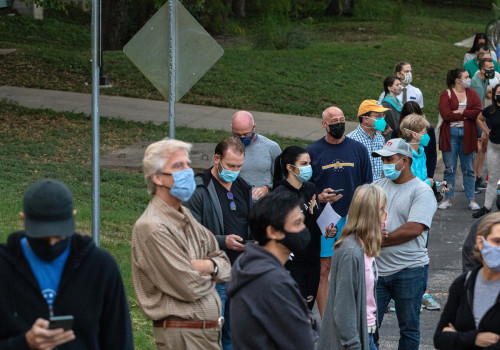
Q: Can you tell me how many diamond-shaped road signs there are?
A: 1